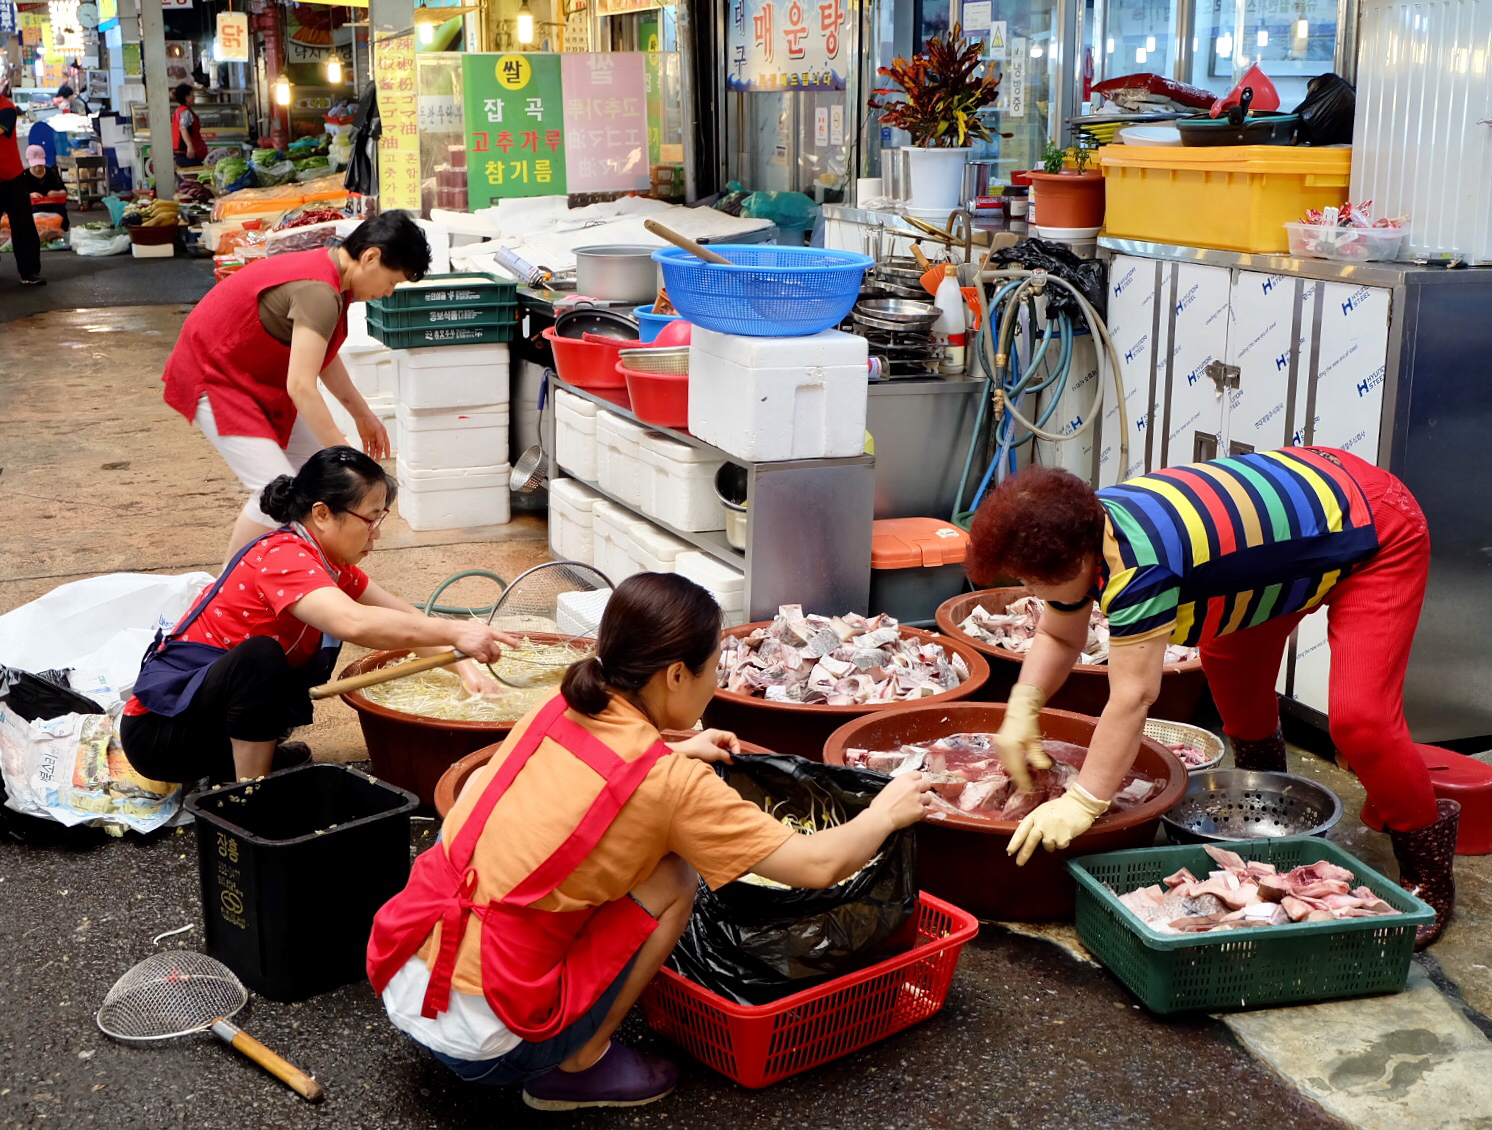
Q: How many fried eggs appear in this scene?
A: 0